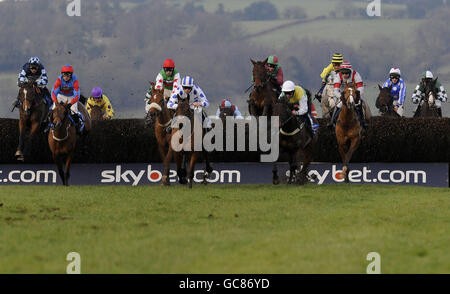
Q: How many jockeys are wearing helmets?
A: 12